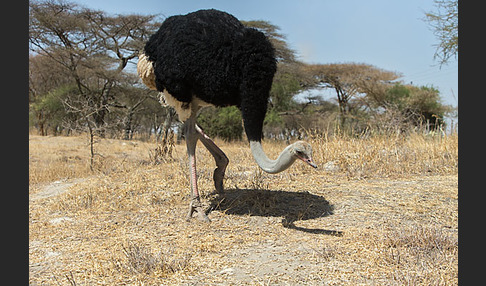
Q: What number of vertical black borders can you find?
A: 2